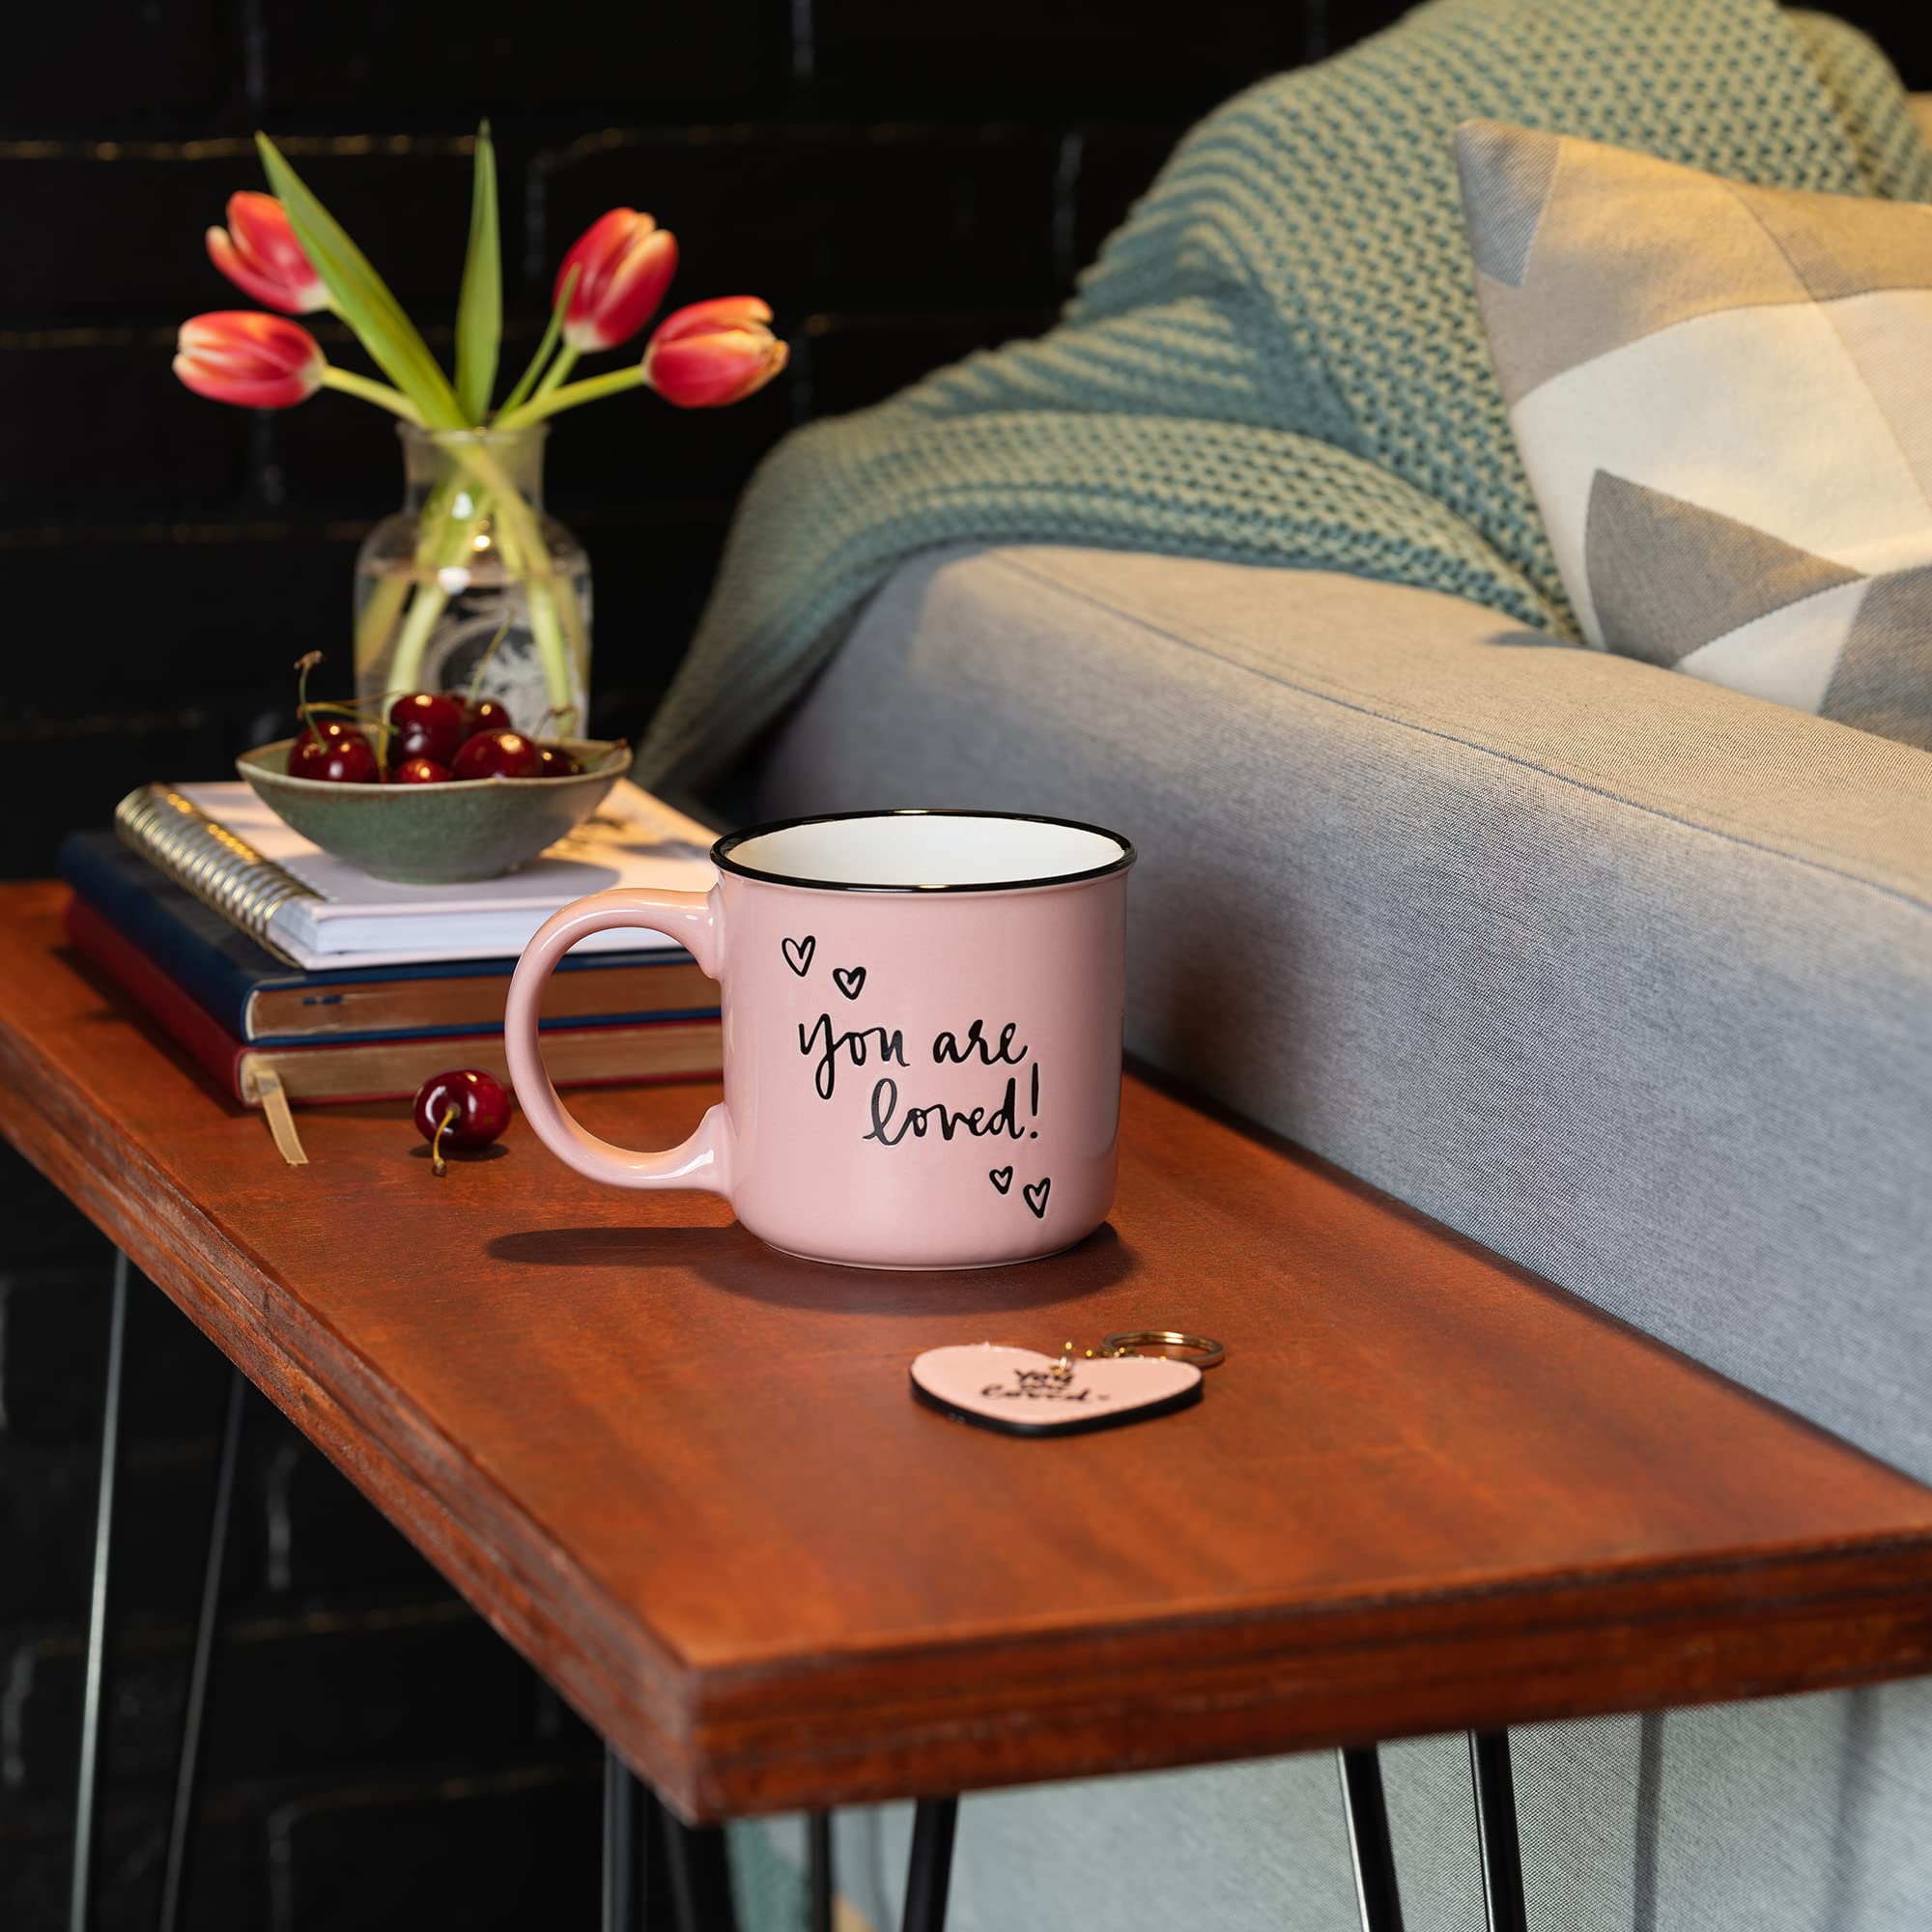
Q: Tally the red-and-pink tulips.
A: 4